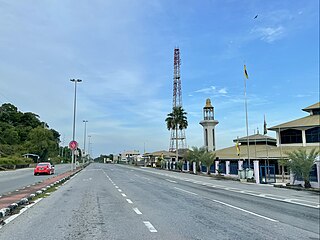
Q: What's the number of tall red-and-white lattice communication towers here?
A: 1